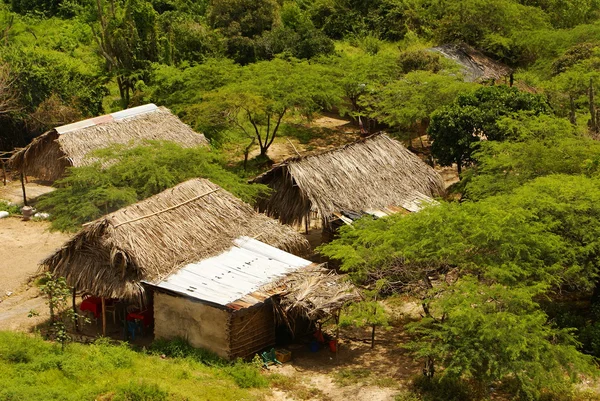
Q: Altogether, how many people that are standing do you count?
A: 0